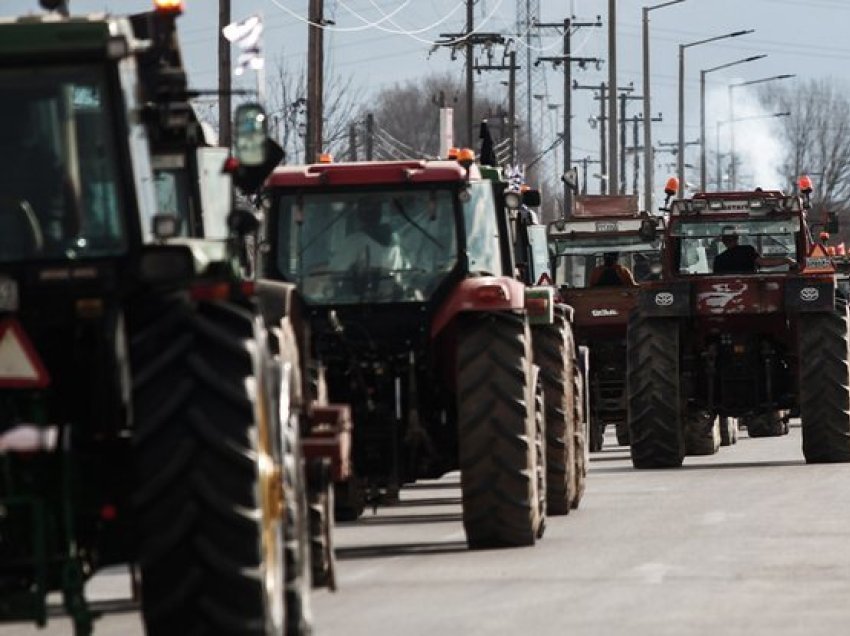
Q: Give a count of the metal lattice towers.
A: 1